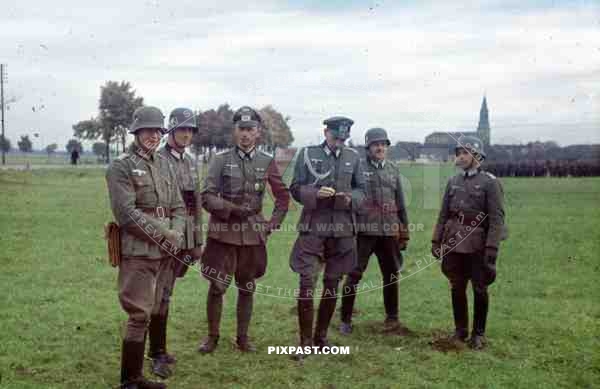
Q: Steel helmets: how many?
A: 4